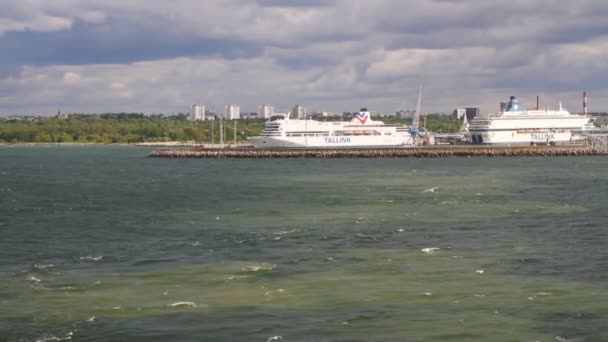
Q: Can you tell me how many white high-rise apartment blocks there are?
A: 4